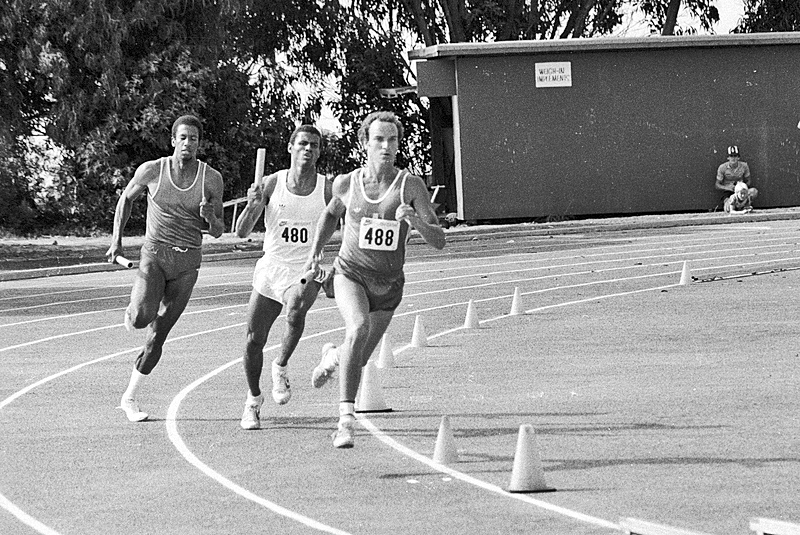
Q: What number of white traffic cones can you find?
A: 8